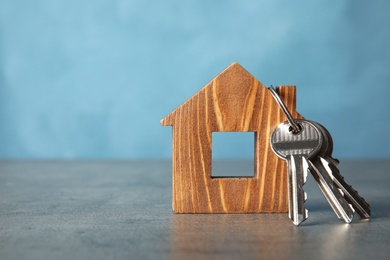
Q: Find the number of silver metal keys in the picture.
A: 3